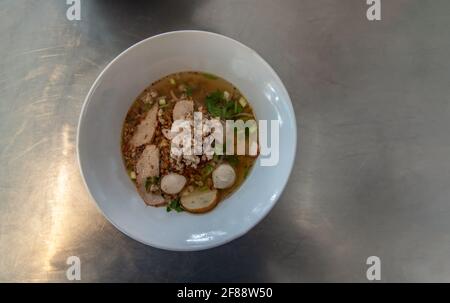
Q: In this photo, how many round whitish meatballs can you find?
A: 2